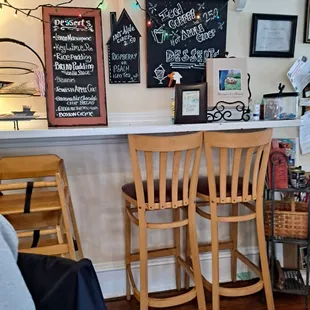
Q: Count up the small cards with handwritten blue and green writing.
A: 1